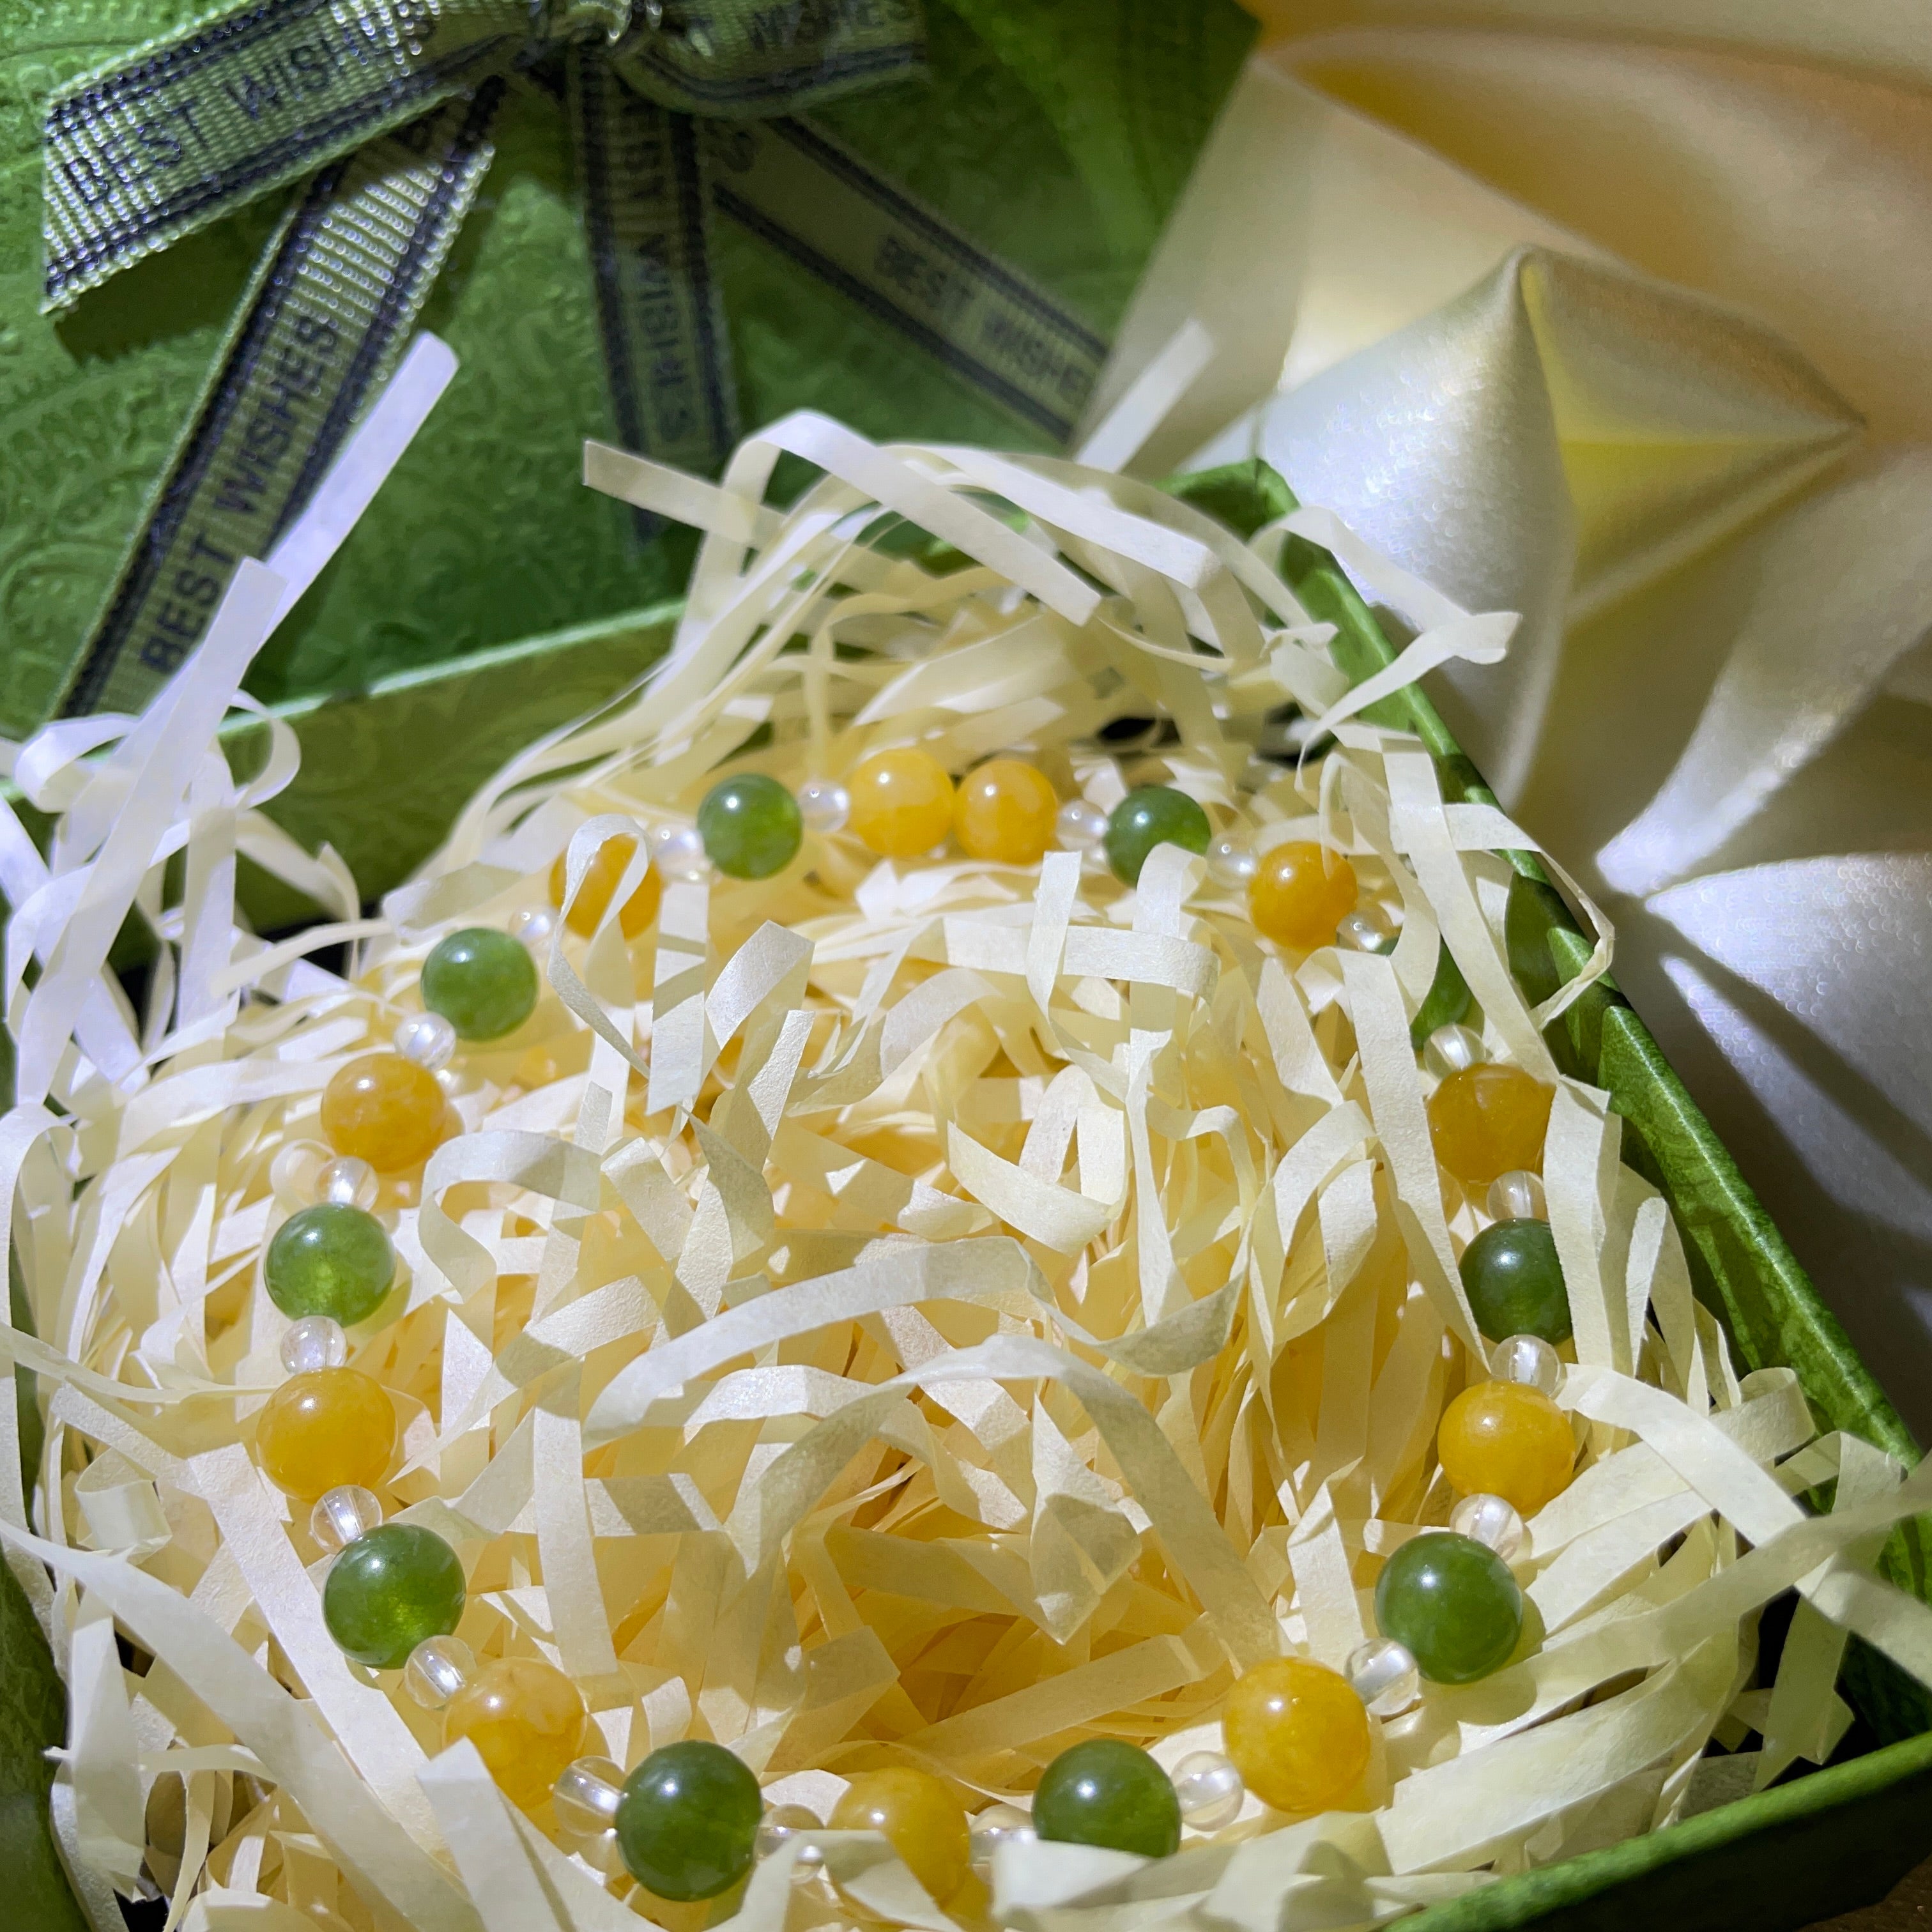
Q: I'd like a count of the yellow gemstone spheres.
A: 11